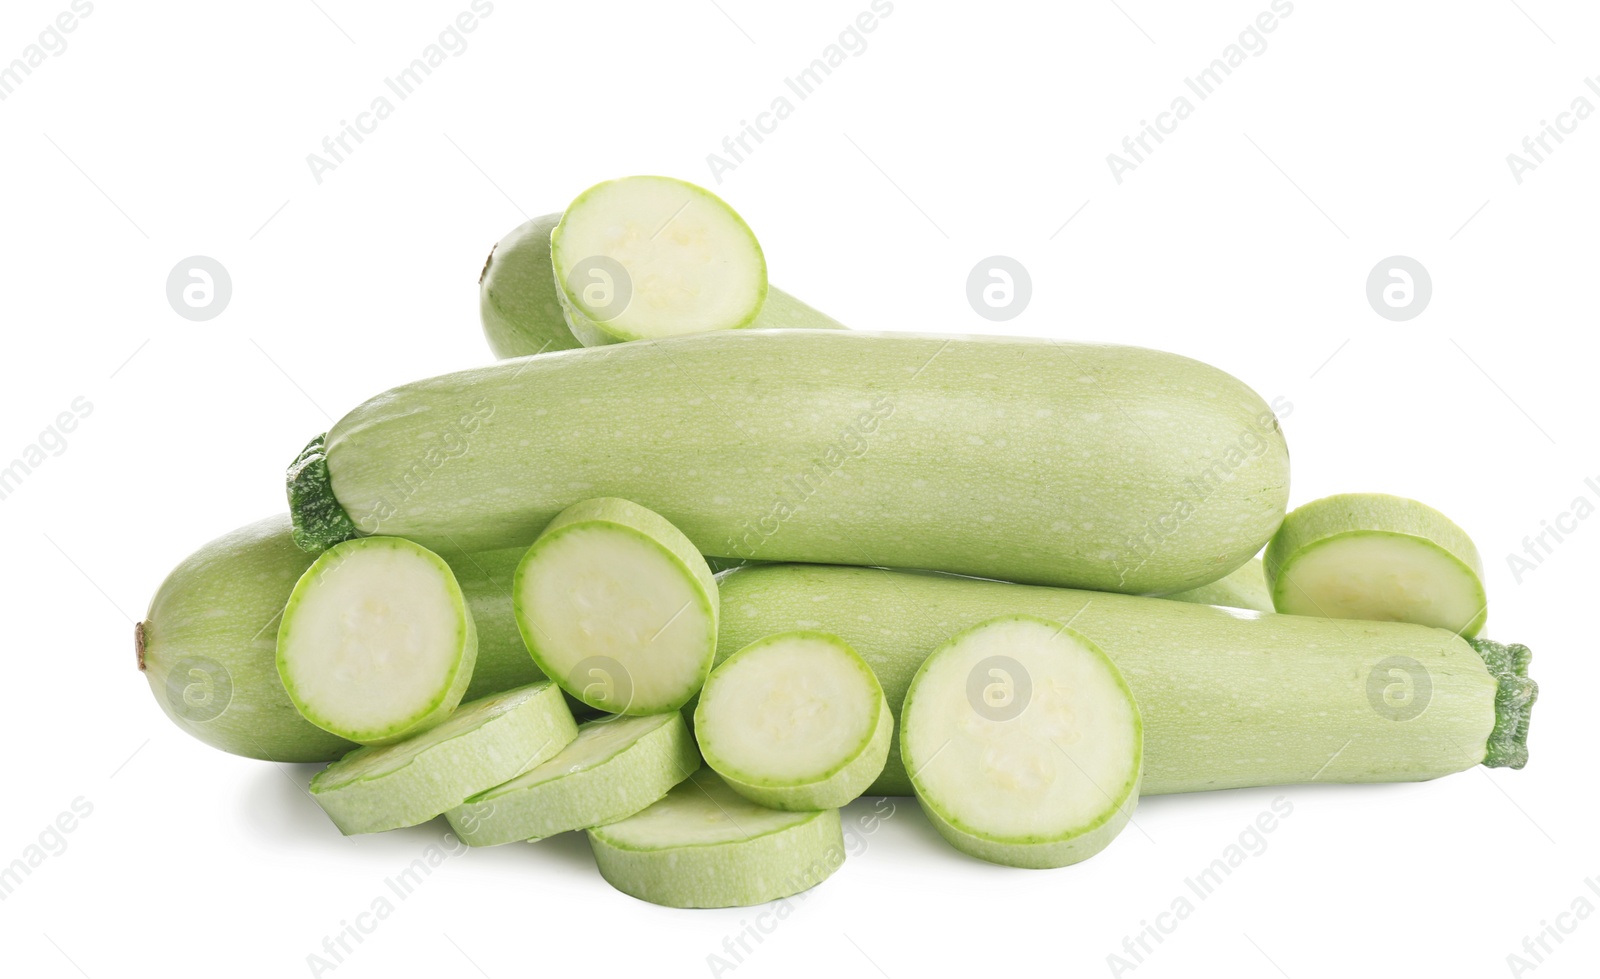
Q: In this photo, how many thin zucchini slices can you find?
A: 9